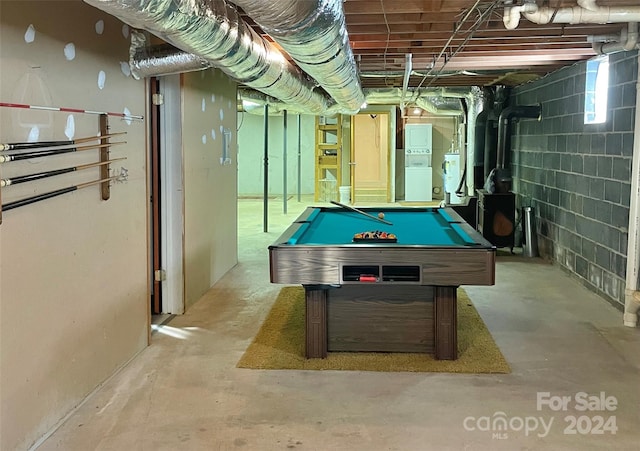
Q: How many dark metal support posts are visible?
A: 3